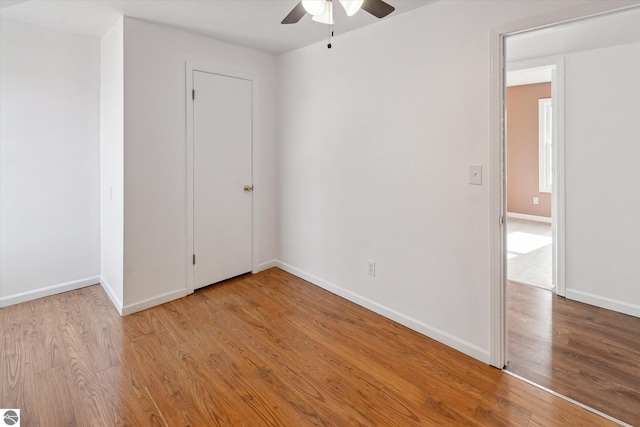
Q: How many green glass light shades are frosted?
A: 0